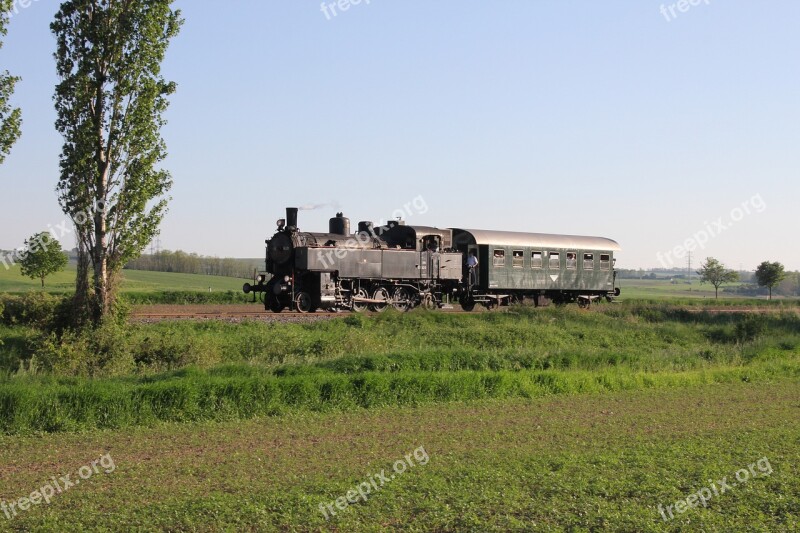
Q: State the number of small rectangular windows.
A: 7